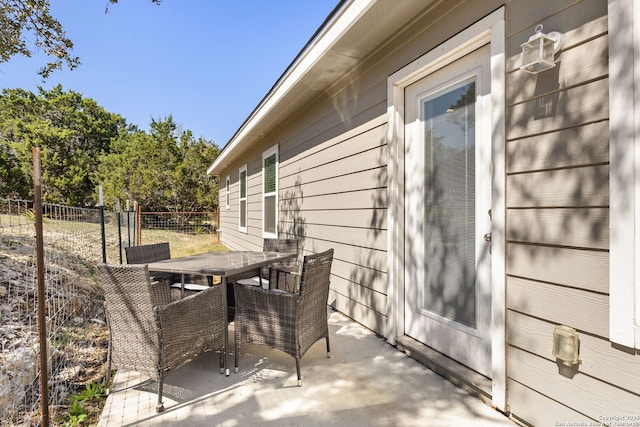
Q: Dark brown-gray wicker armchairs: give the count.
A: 4